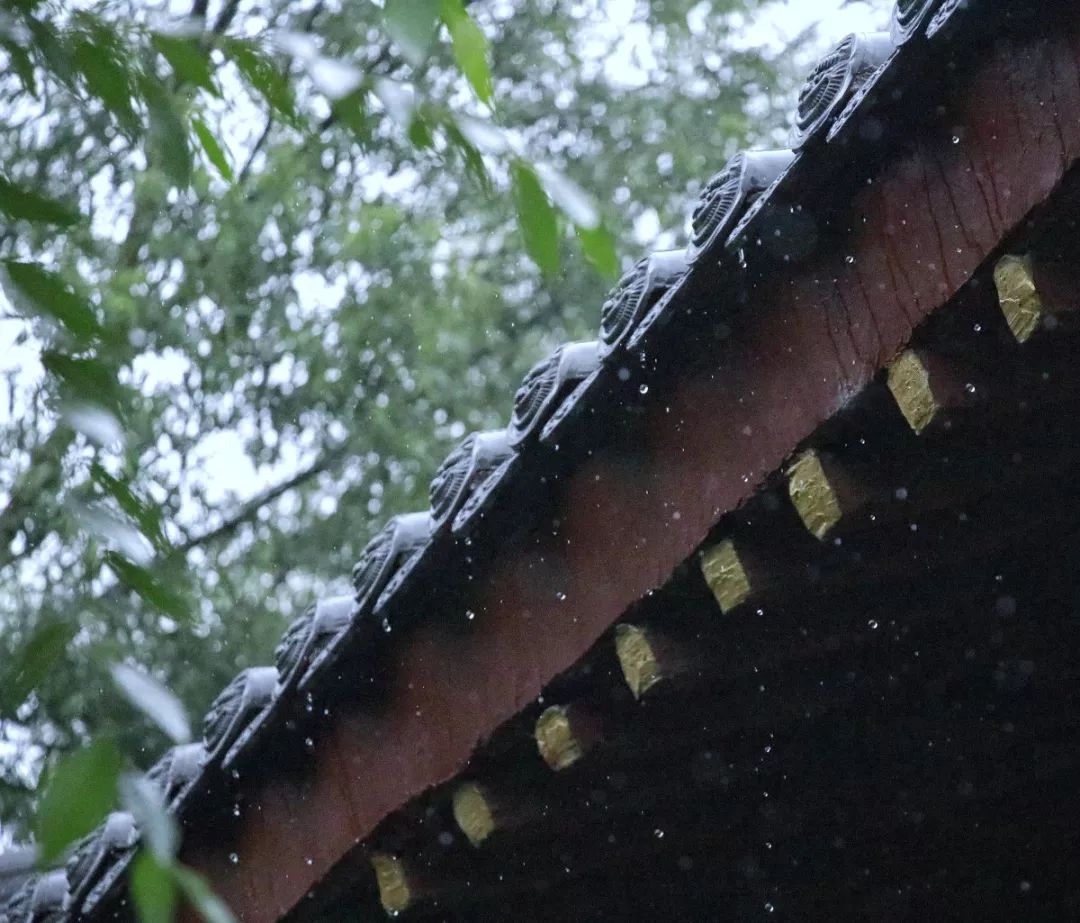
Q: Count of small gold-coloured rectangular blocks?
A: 8